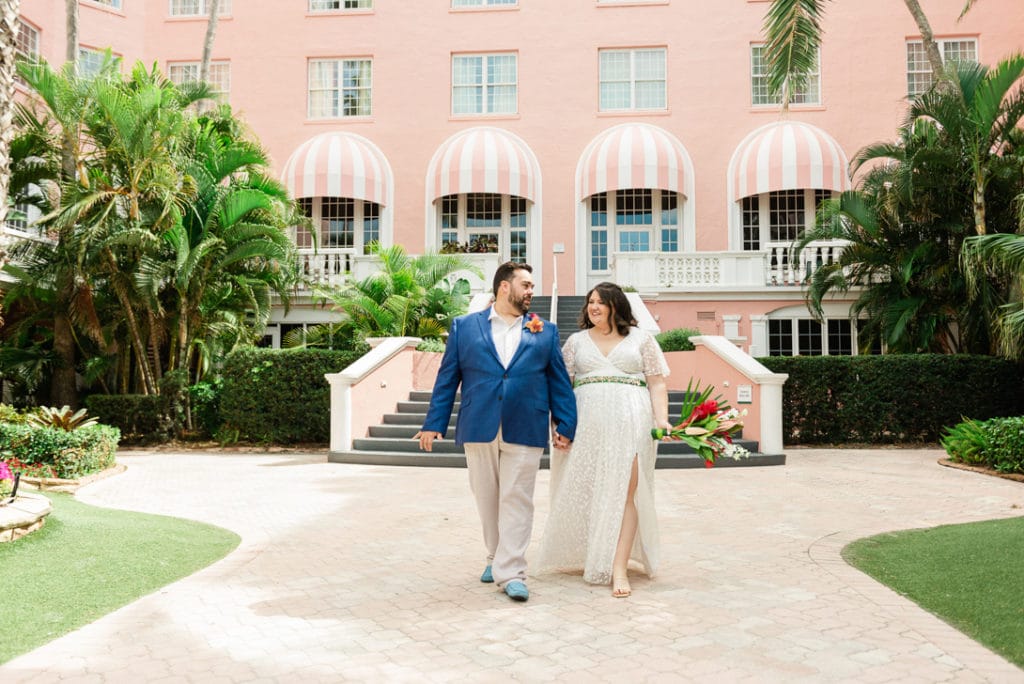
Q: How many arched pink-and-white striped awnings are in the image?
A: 4